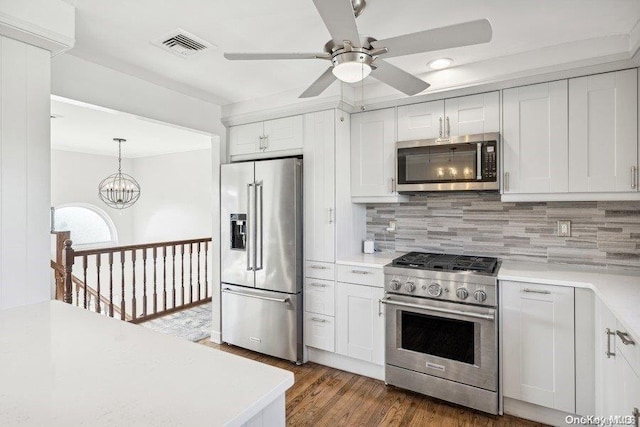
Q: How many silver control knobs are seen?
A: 5